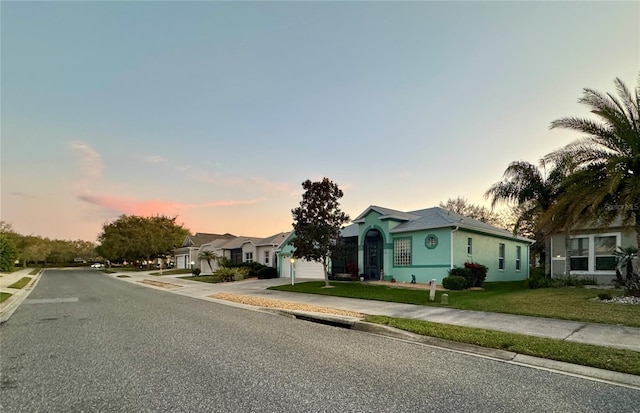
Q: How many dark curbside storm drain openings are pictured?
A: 1